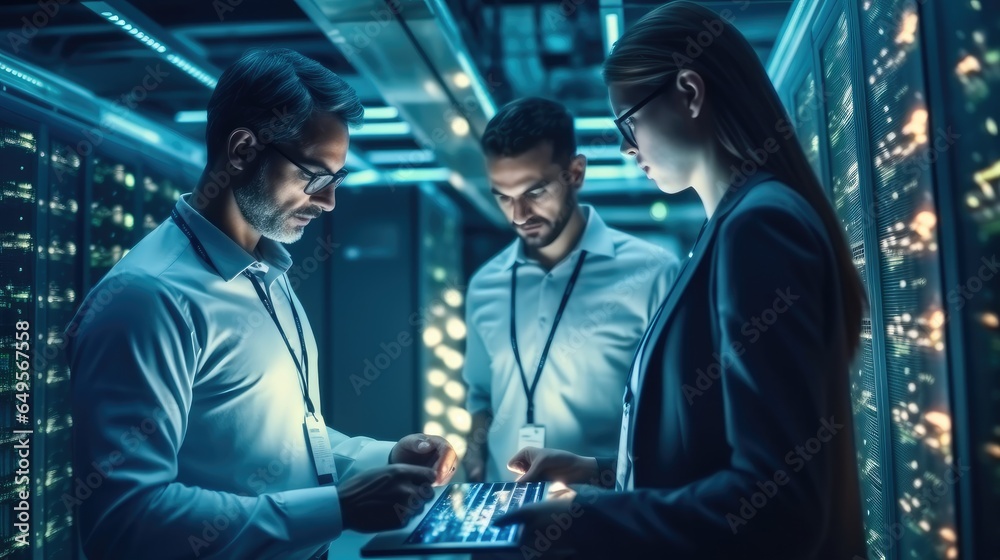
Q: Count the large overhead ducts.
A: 1